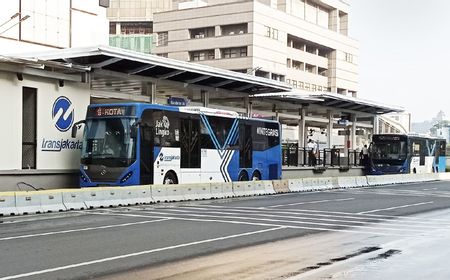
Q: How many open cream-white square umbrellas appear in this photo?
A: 0